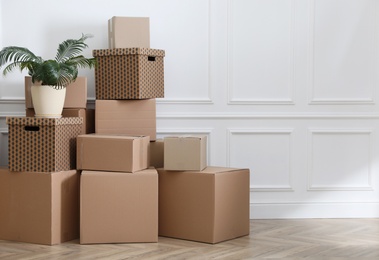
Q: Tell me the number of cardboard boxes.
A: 12